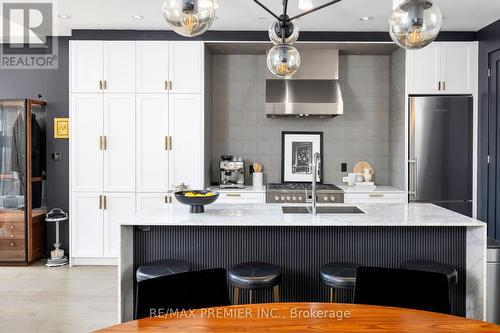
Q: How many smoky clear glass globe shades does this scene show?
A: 4